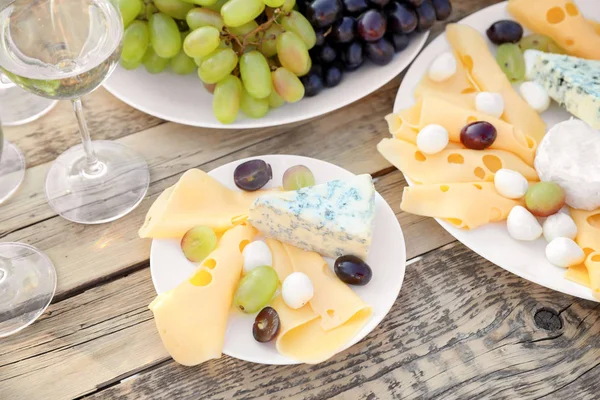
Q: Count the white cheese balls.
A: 10